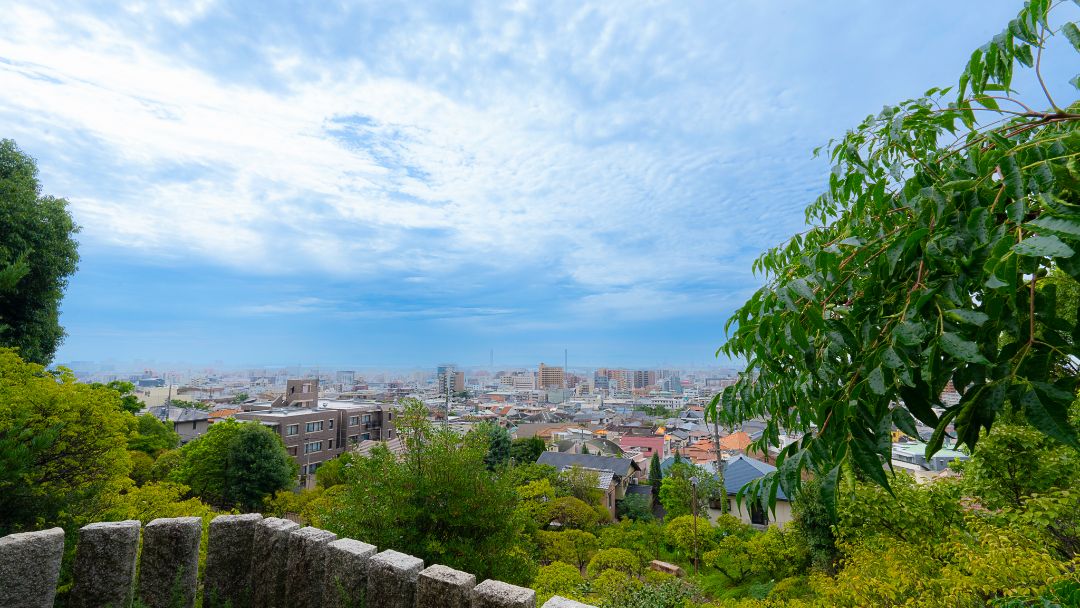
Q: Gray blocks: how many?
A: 11